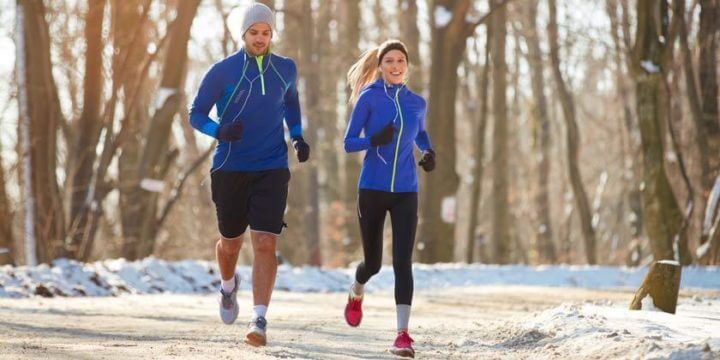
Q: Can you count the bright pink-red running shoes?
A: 2